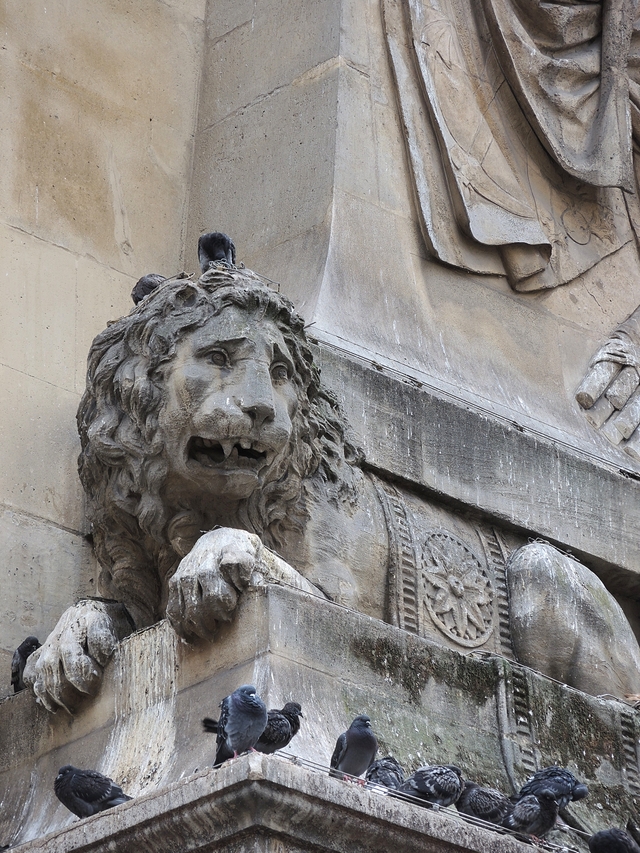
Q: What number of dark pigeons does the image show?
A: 13